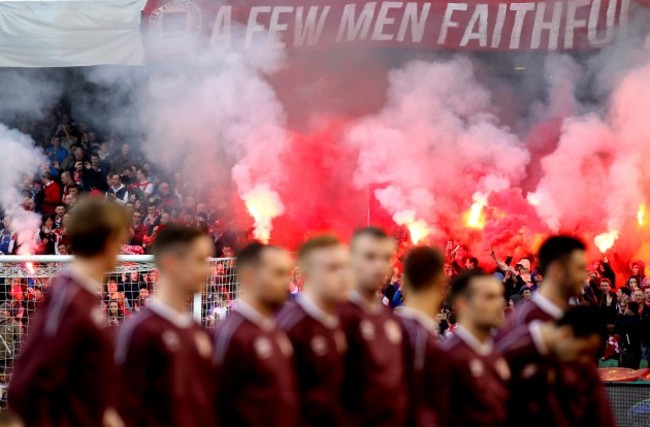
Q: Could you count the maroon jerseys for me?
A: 9